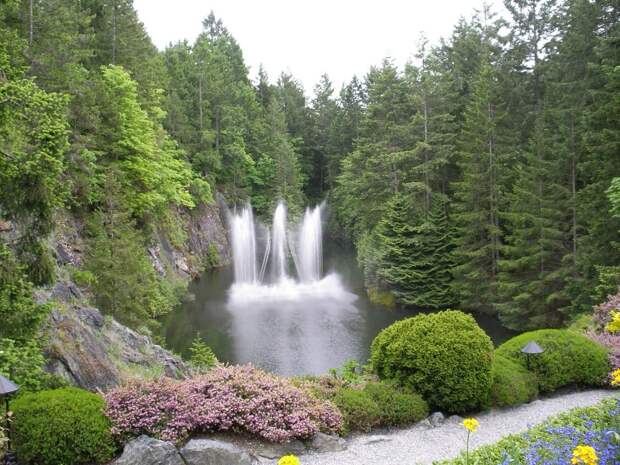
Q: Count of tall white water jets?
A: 3